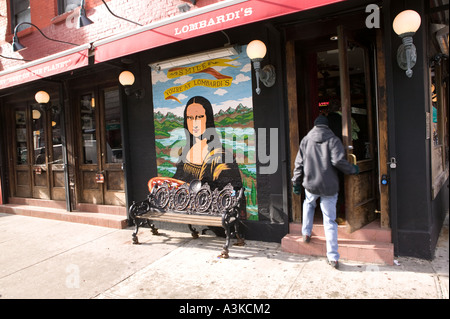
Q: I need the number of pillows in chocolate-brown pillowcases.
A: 0